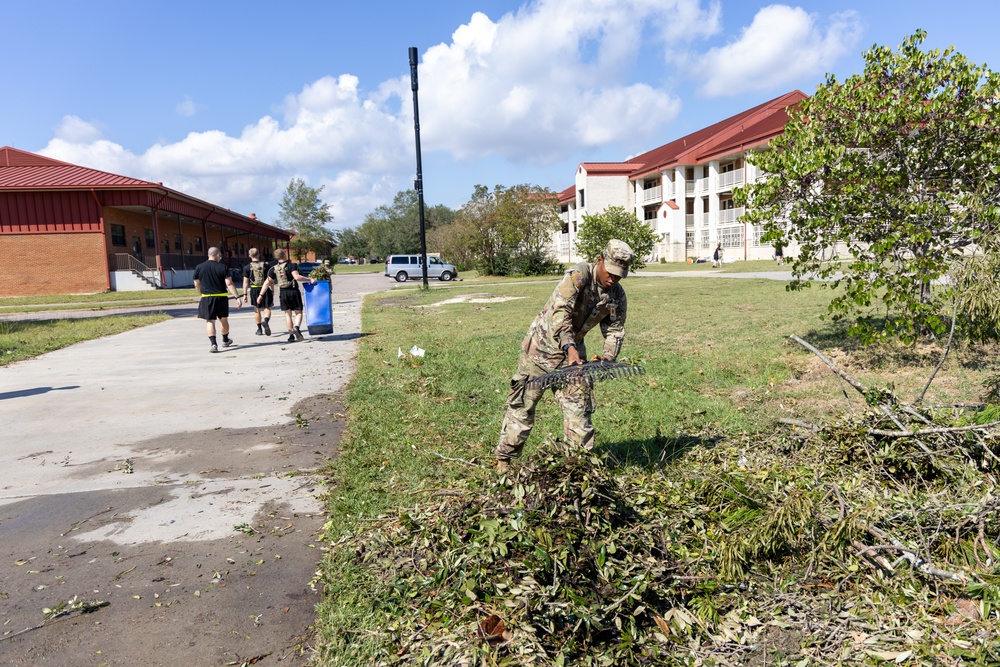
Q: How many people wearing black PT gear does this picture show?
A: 3